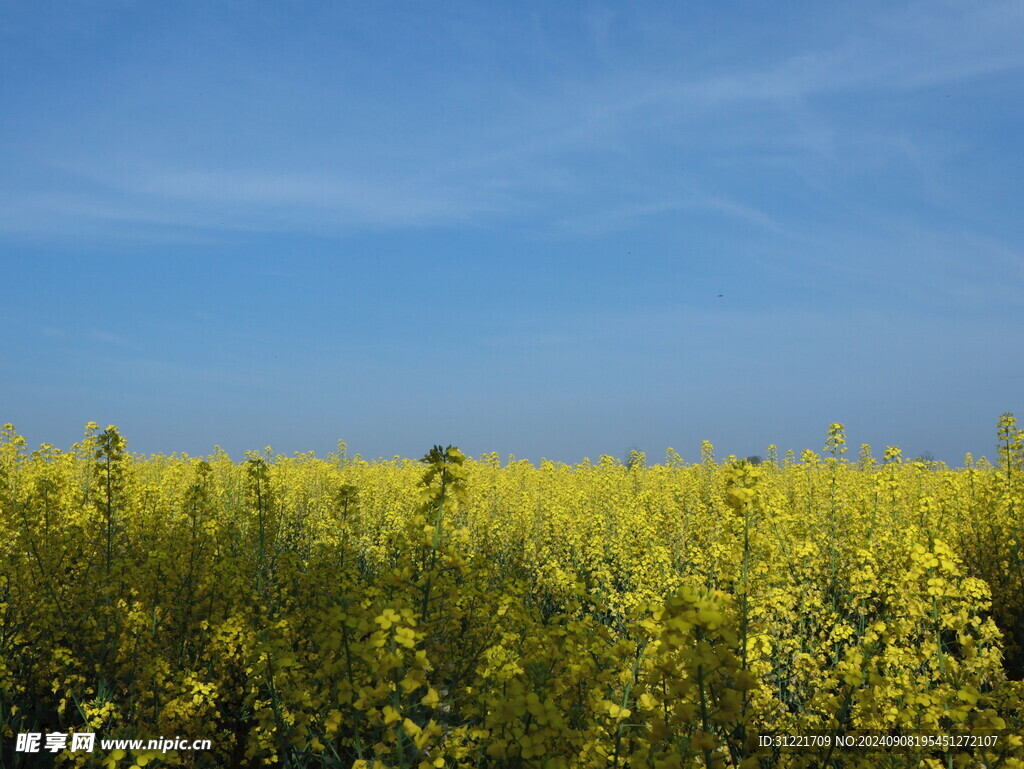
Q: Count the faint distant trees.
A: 3